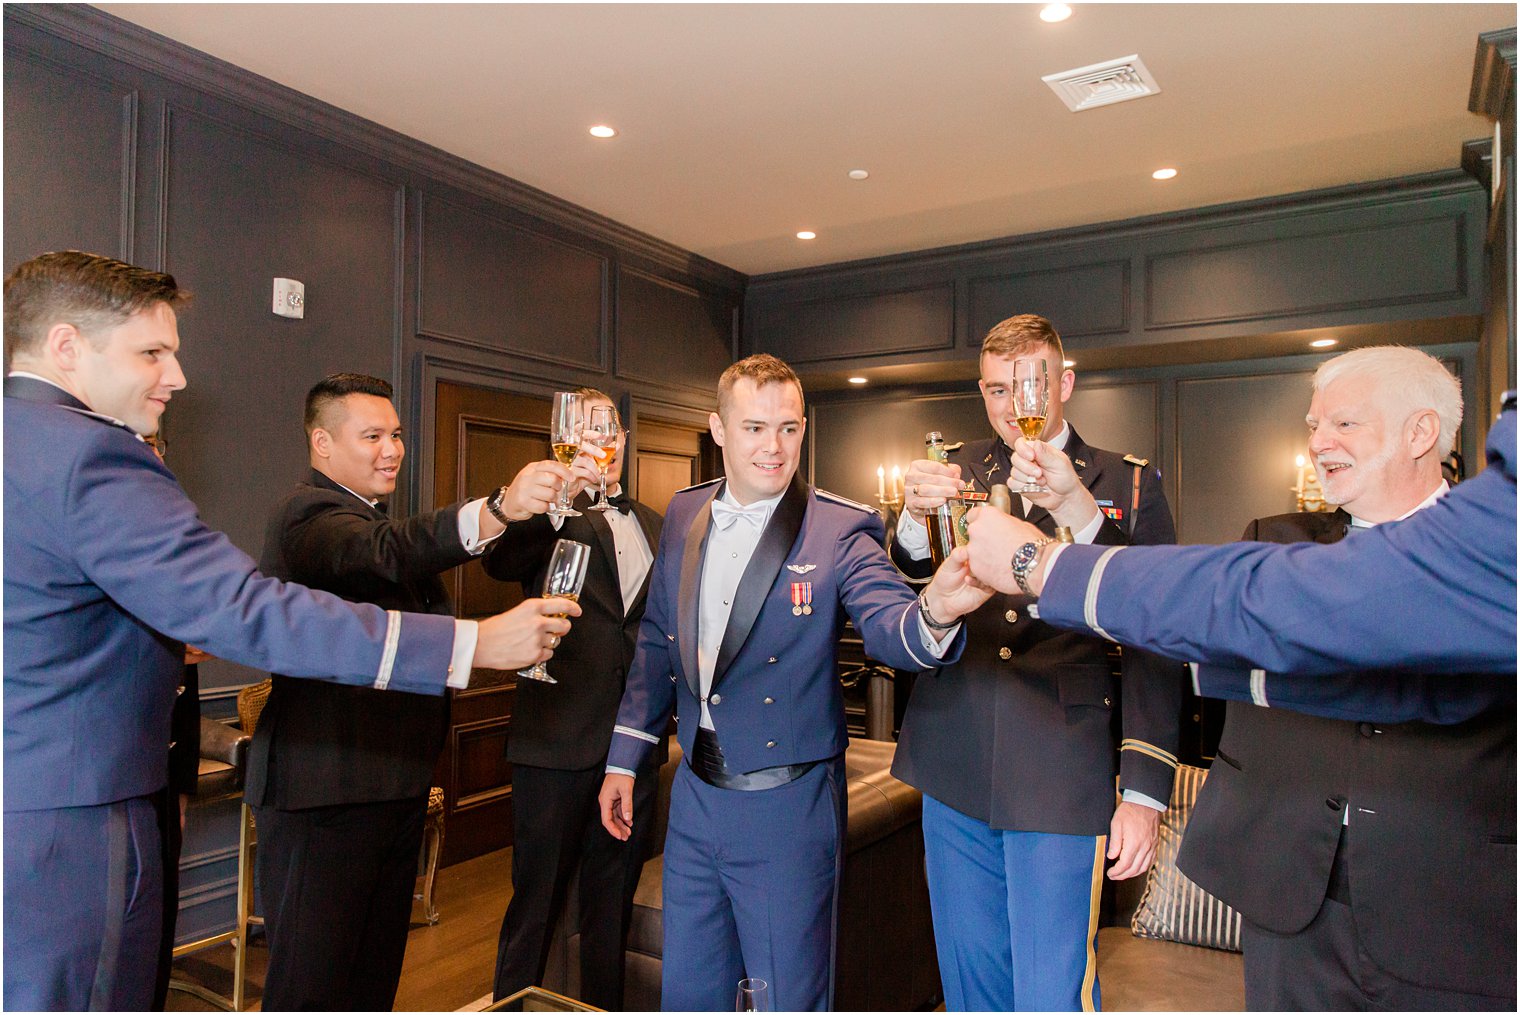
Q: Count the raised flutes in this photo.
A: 4